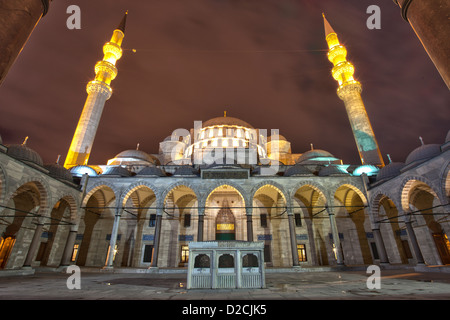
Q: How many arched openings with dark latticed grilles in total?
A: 3